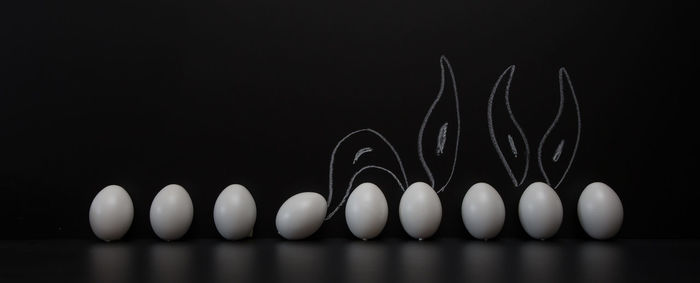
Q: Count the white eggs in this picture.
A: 9